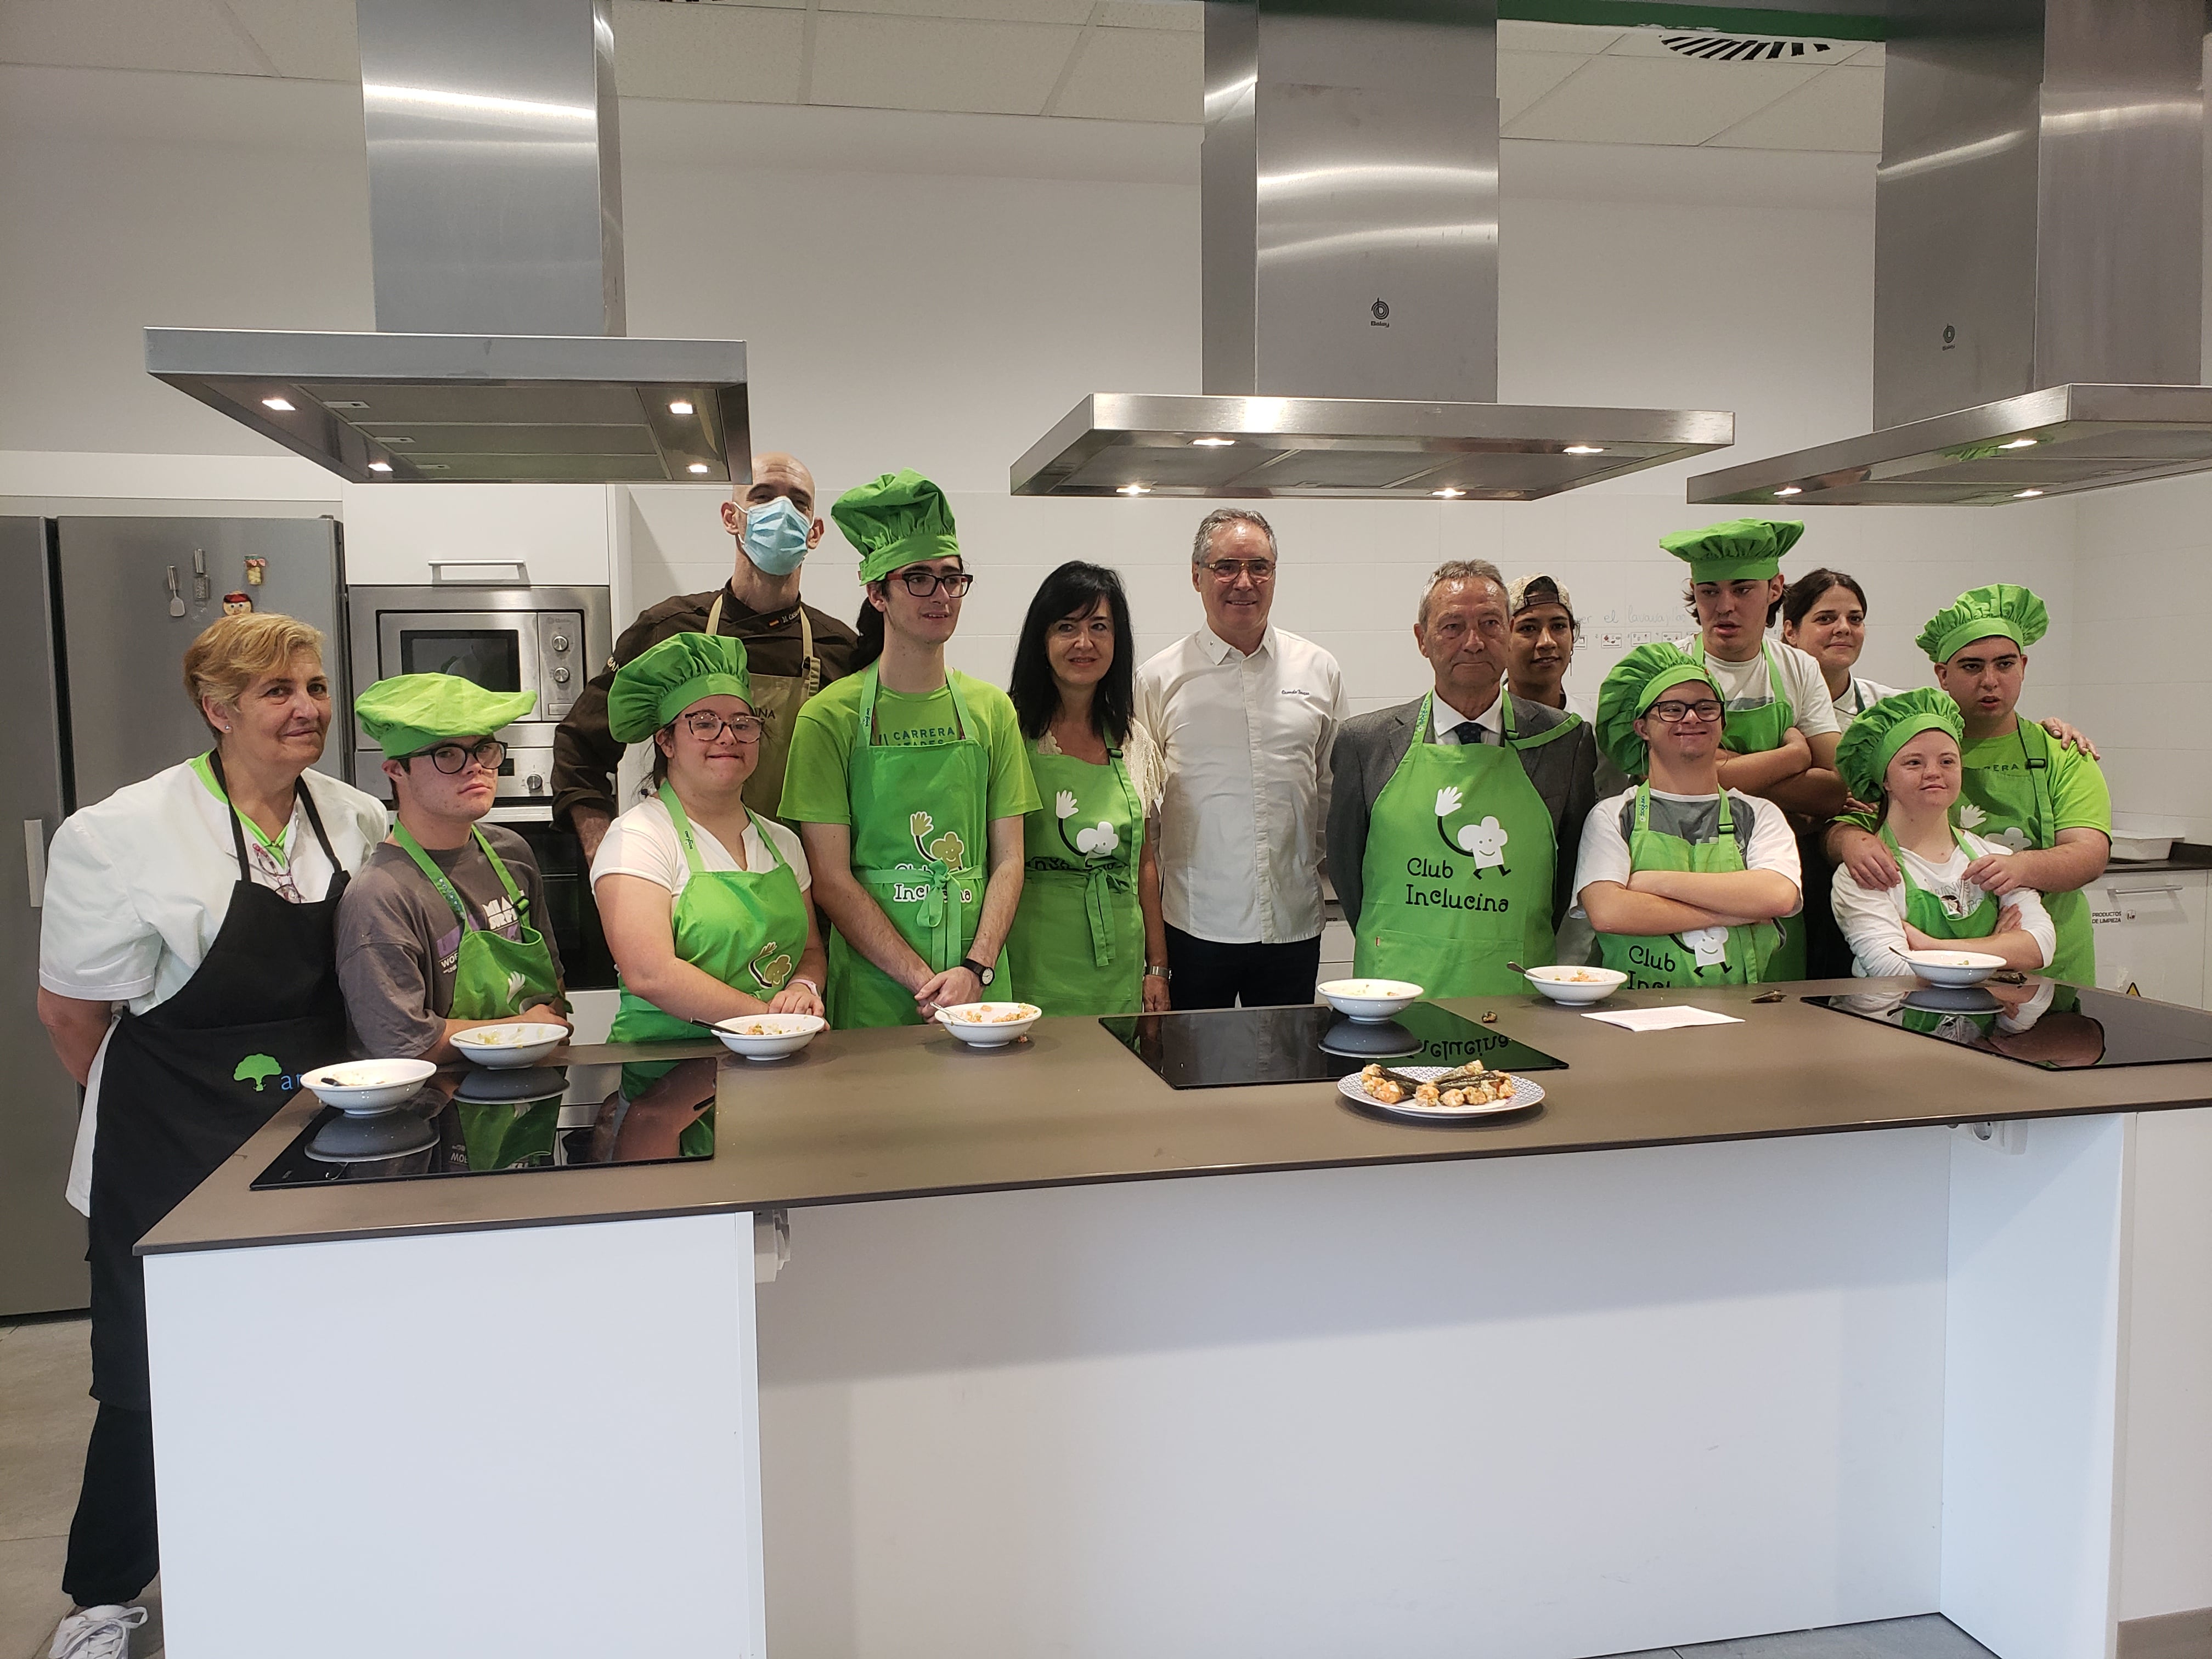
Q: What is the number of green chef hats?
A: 7